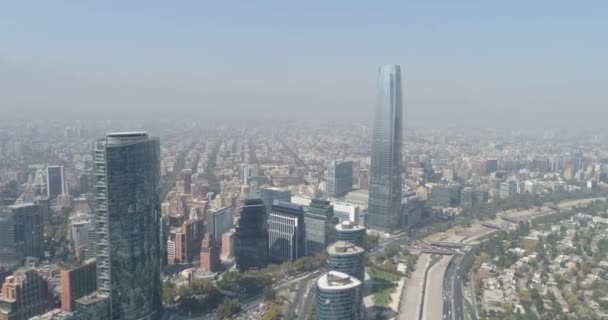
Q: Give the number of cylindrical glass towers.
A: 3